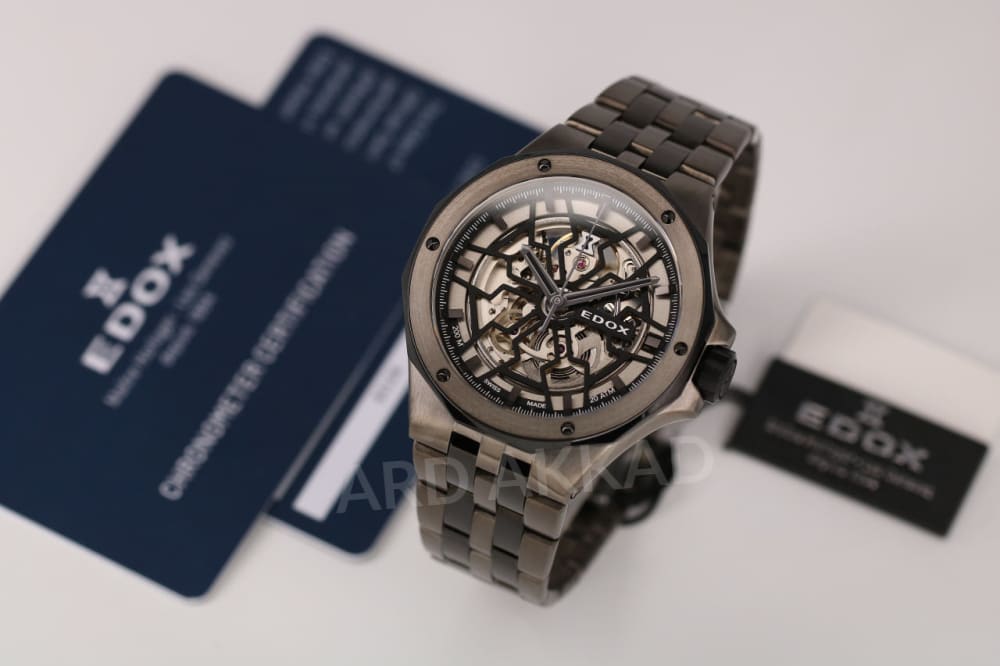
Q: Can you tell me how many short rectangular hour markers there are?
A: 12